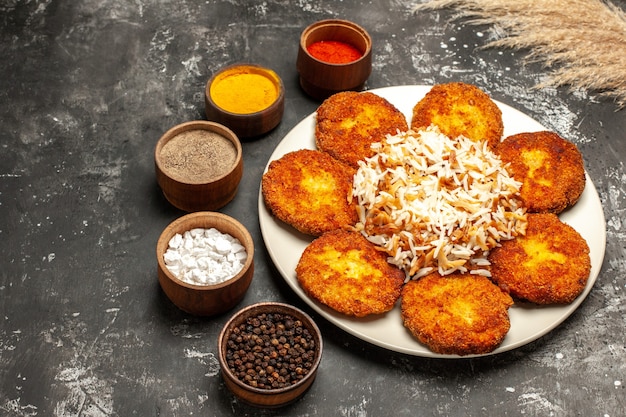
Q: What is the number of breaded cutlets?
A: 7